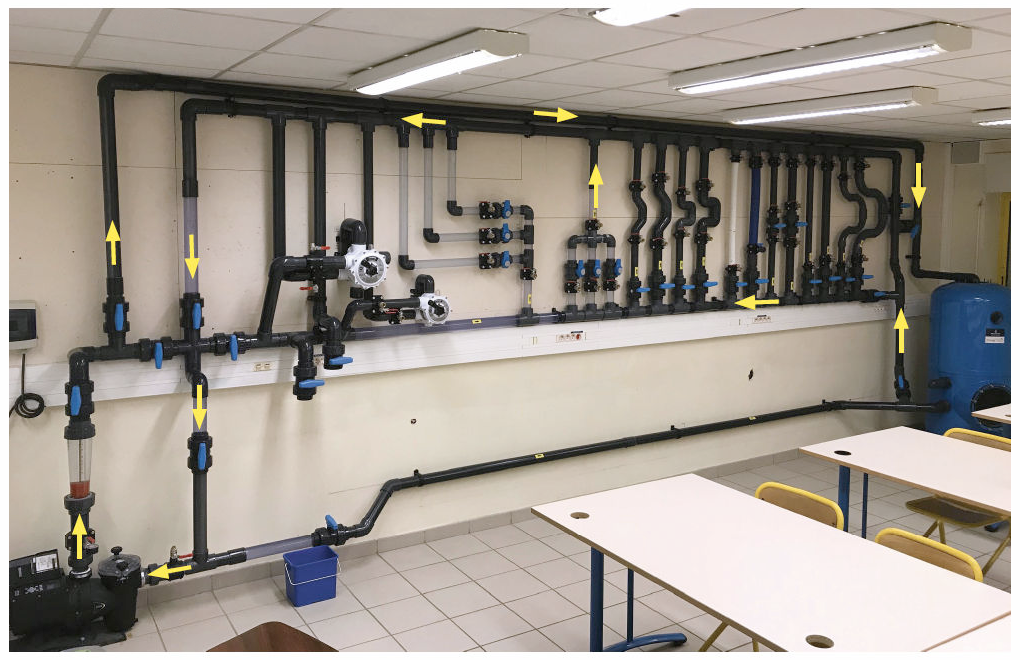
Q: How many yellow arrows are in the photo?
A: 11